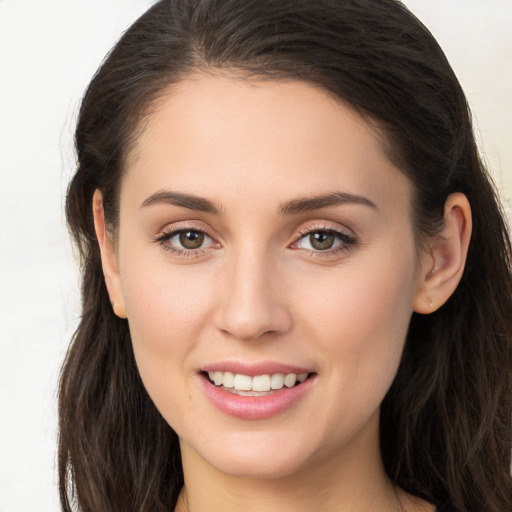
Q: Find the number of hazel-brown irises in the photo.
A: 2